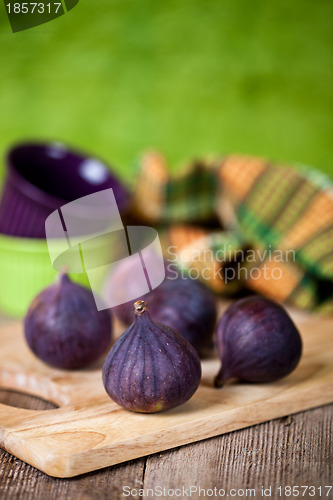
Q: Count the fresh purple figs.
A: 5